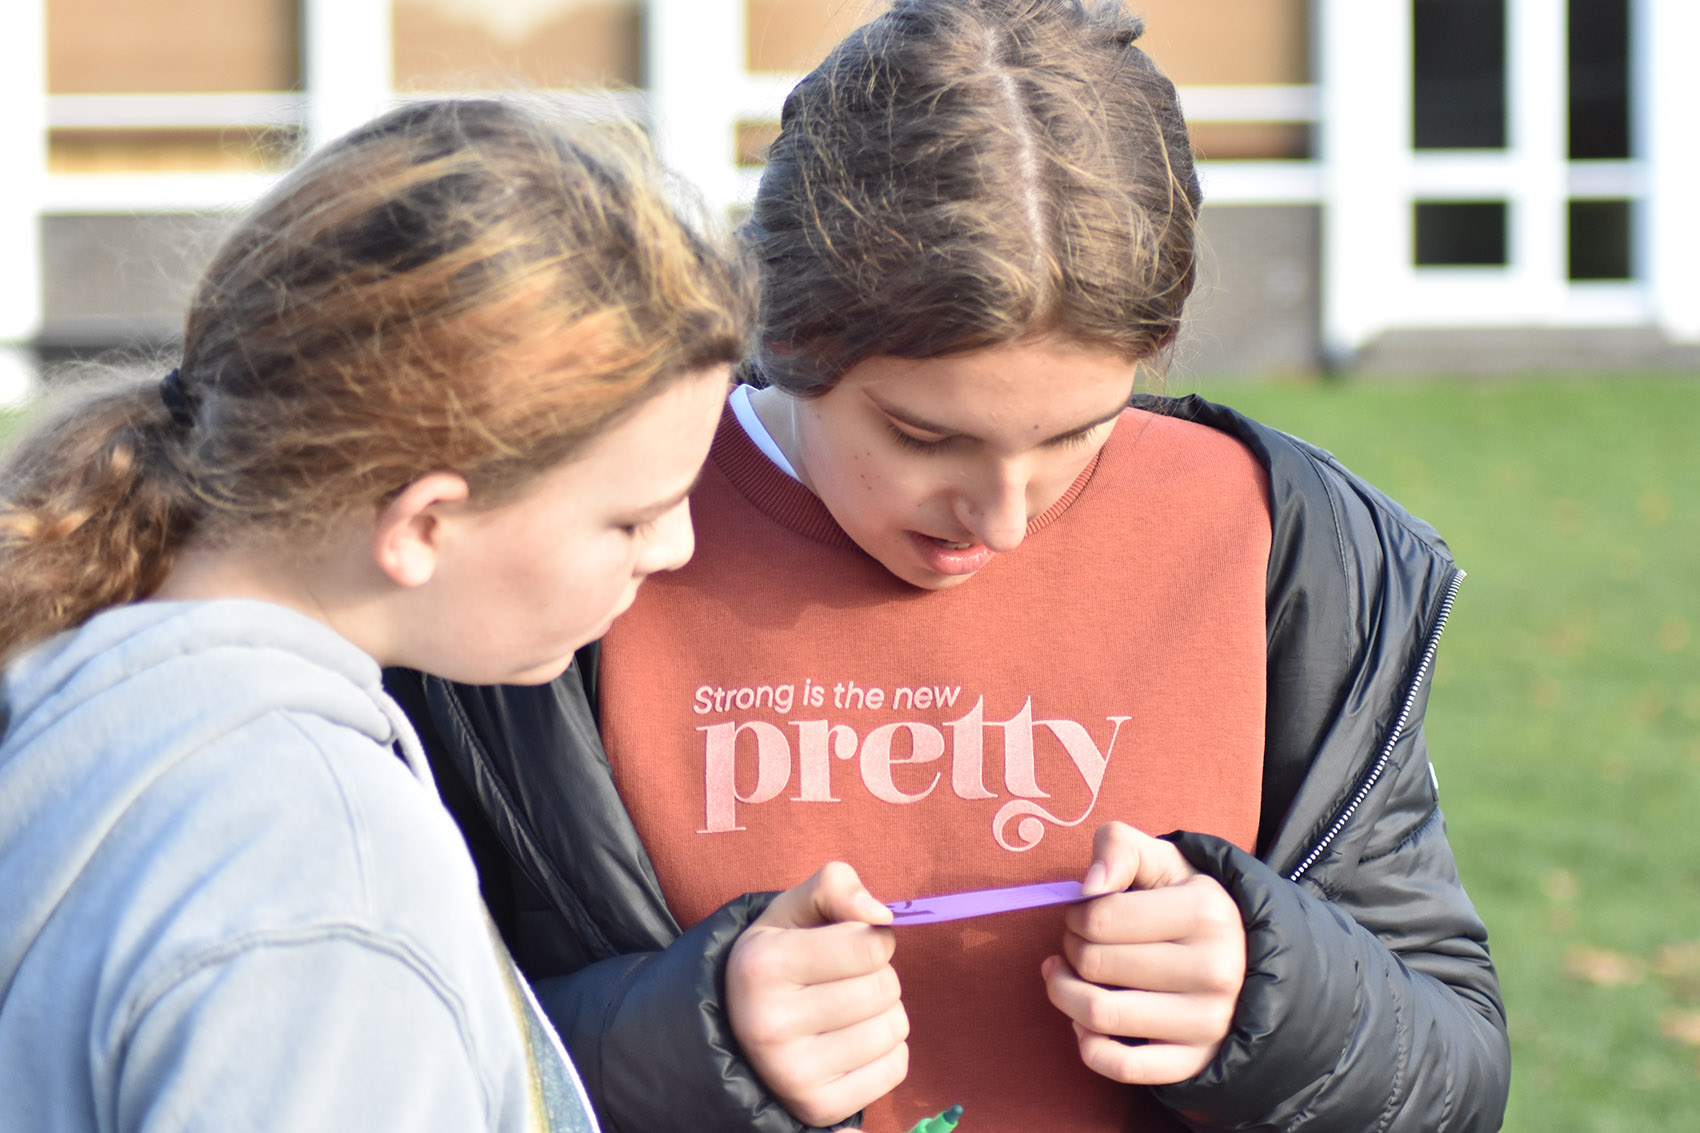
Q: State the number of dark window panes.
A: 4